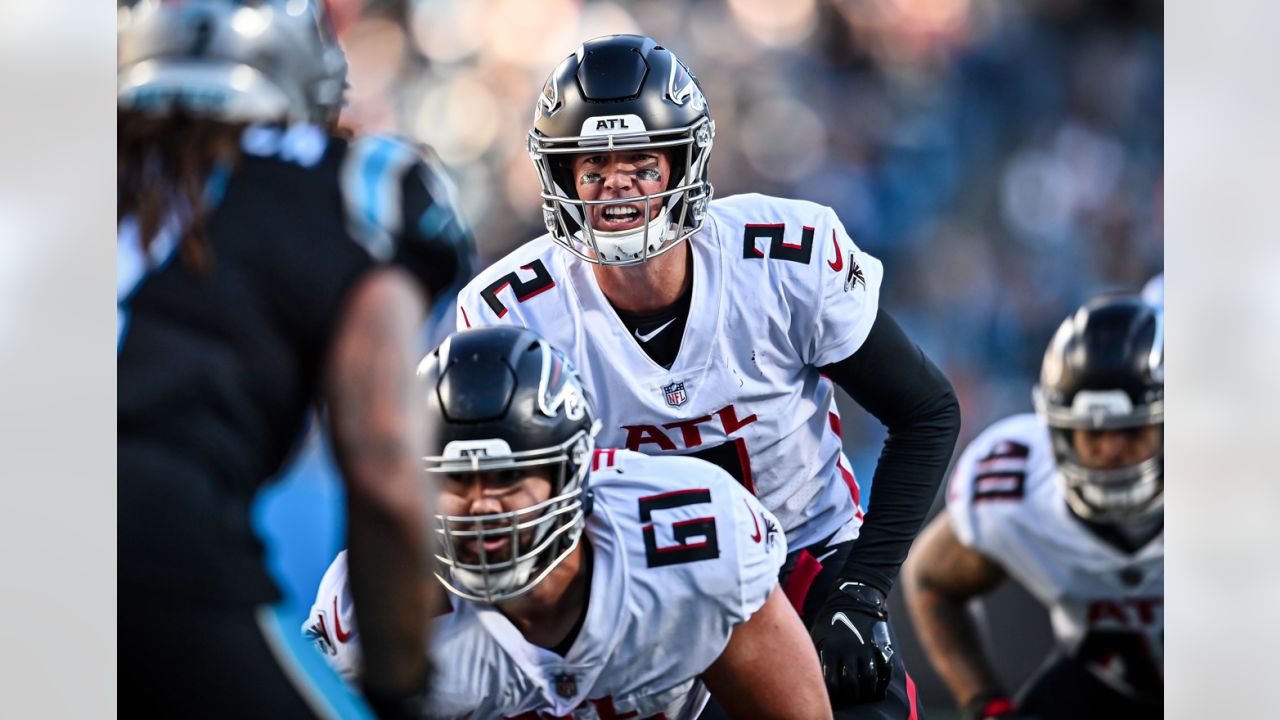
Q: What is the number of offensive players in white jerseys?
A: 3